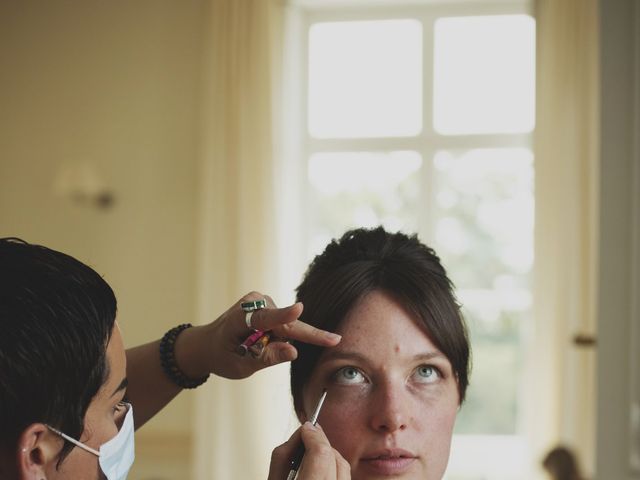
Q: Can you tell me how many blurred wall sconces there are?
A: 1